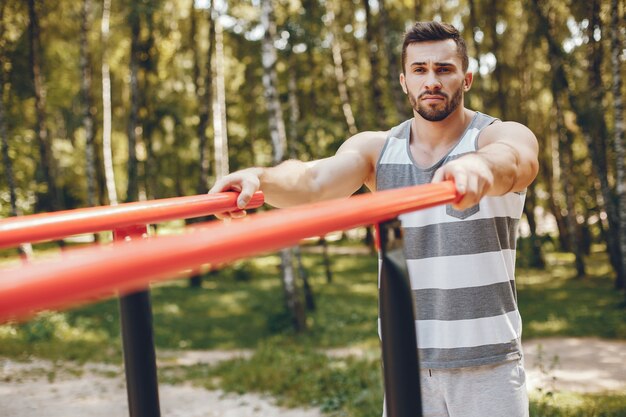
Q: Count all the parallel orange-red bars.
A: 2